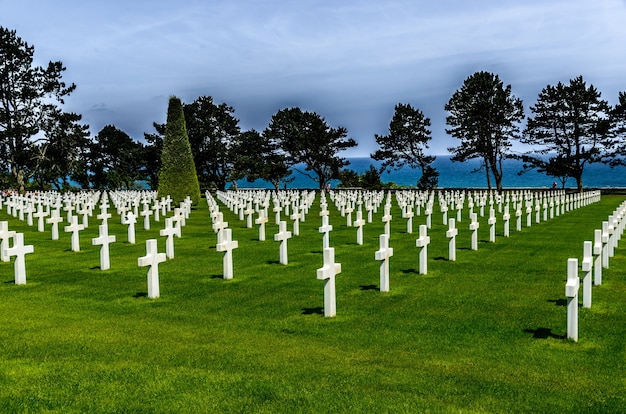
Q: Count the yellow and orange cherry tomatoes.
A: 0